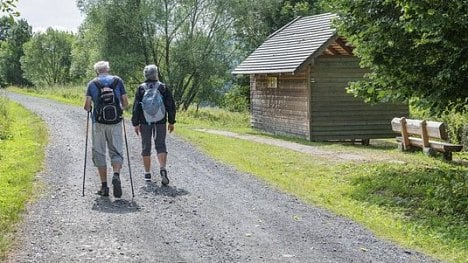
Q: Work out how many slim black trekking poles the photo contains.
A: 2